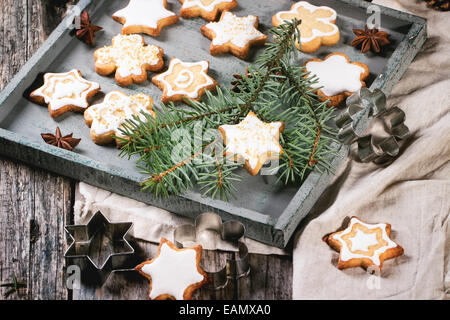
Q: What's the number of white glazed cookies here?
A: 12